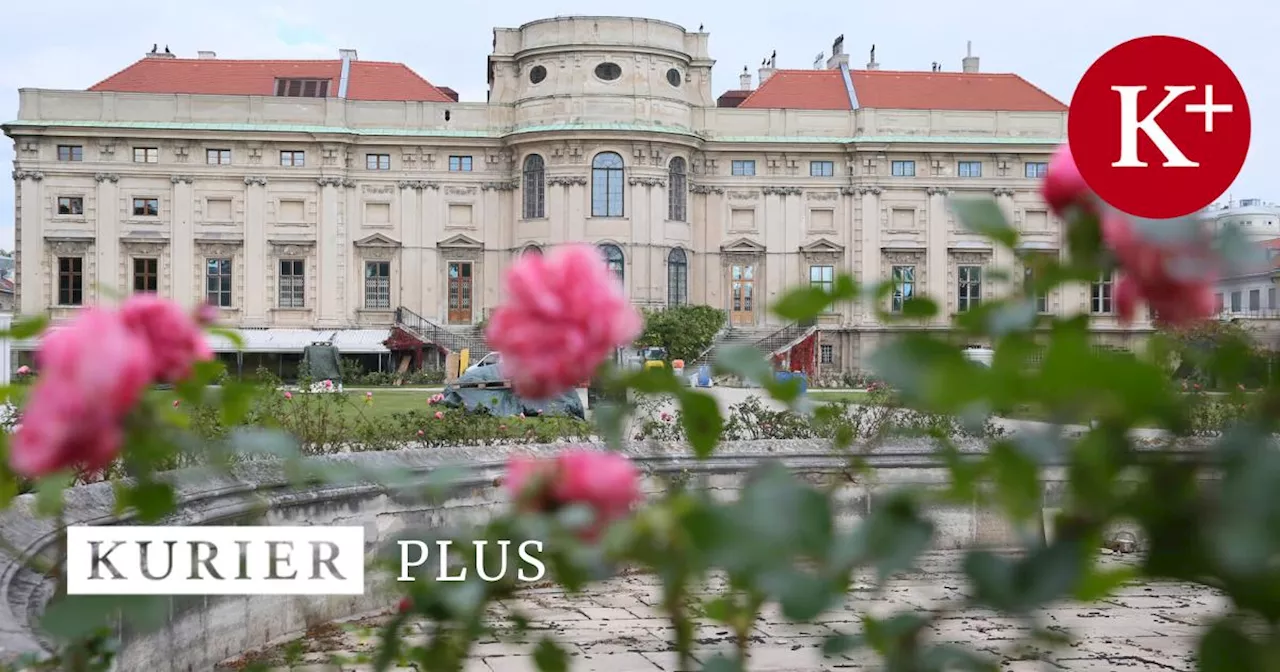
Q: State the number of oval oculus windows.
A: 3